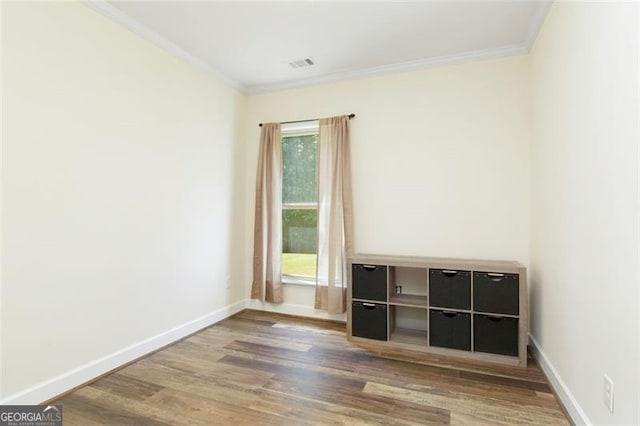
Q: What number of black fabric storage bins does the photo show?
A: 6